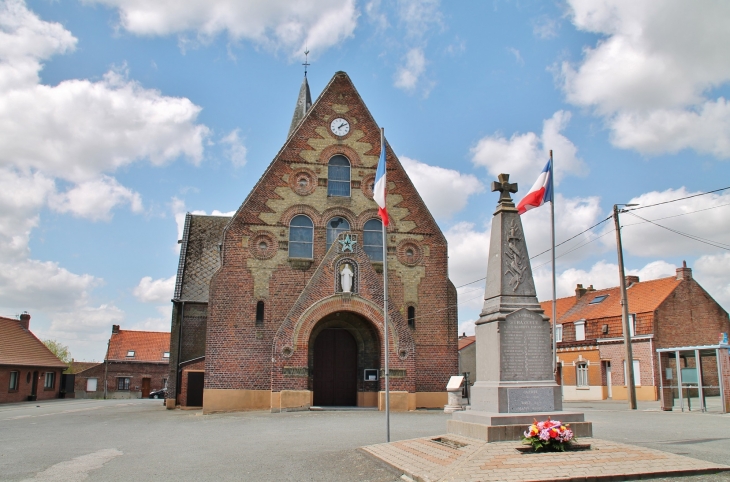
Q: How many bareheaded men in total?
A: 0